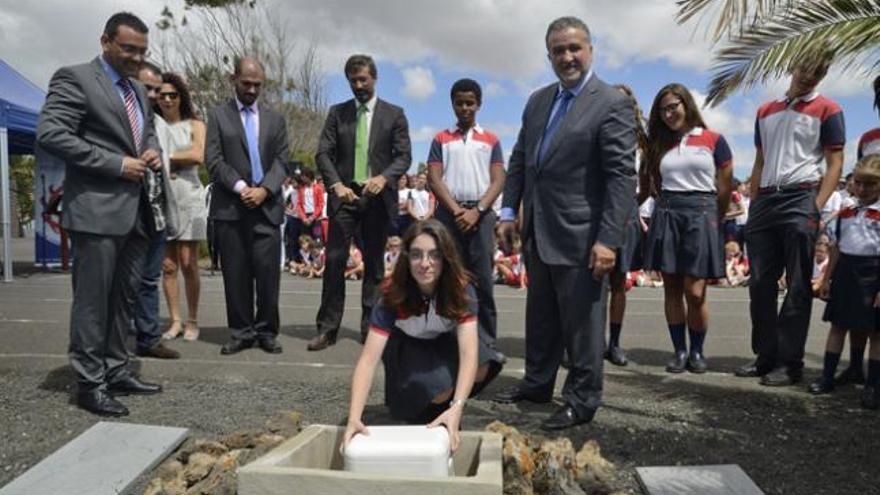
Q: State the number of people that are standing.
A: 12